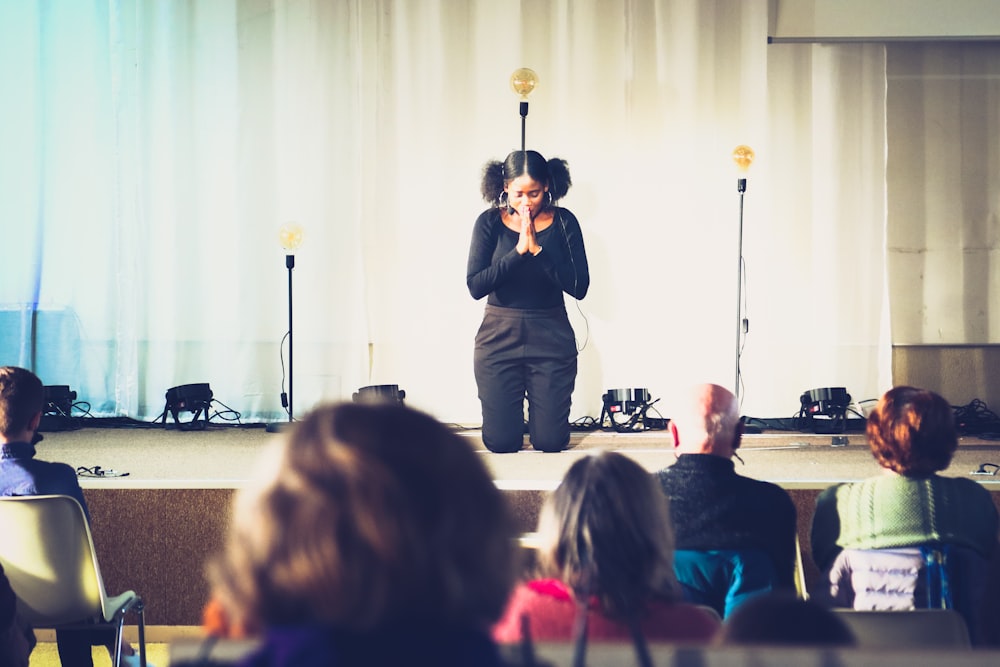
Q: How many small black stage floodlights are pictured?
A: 5